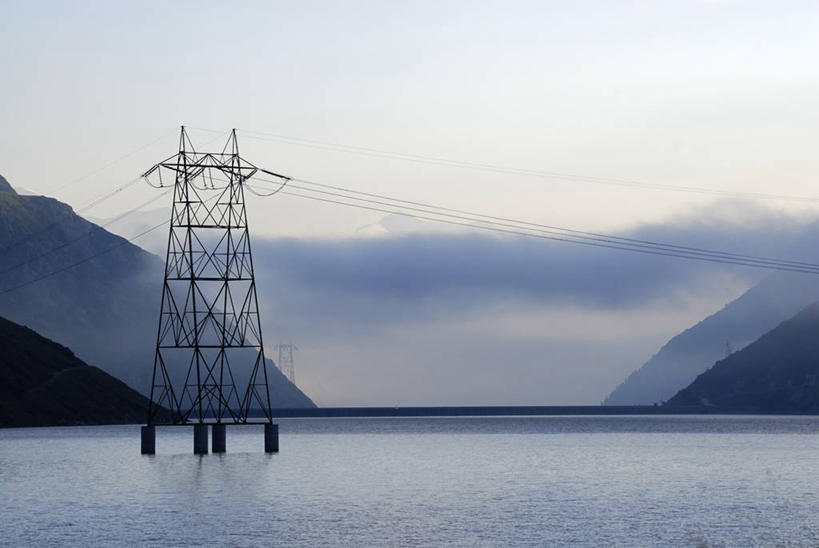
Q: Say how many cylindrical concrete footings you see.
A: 4